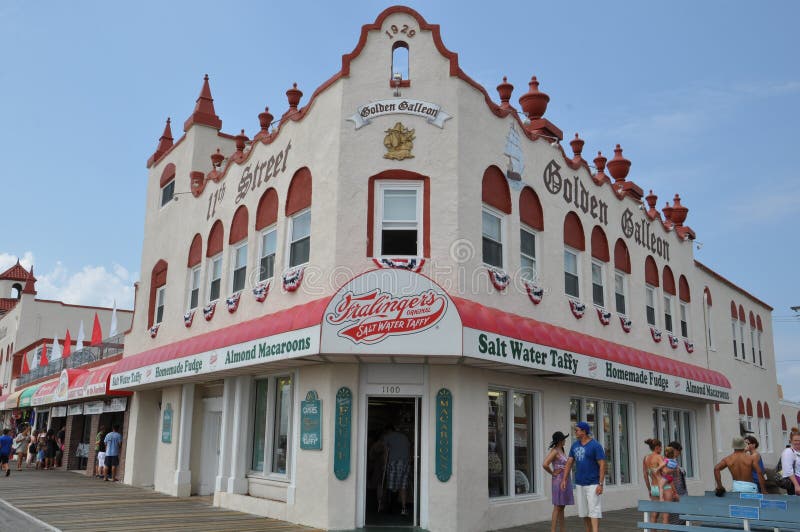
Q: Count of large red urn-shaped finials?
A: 3